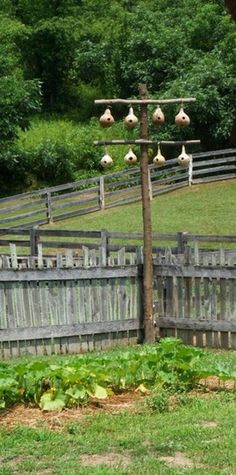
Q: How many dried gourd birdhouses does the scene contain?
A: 8